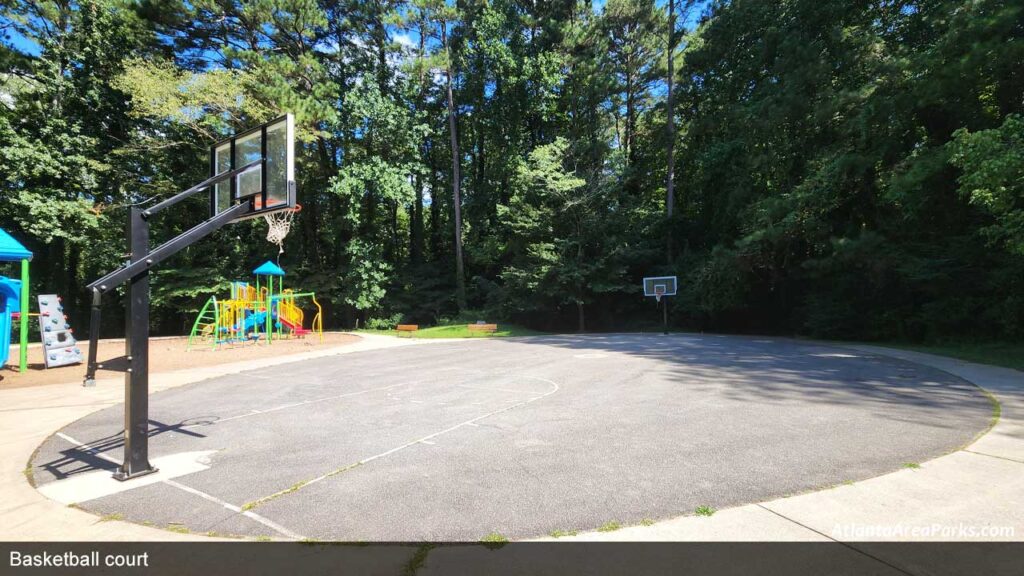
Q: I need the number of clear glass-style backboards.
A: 2